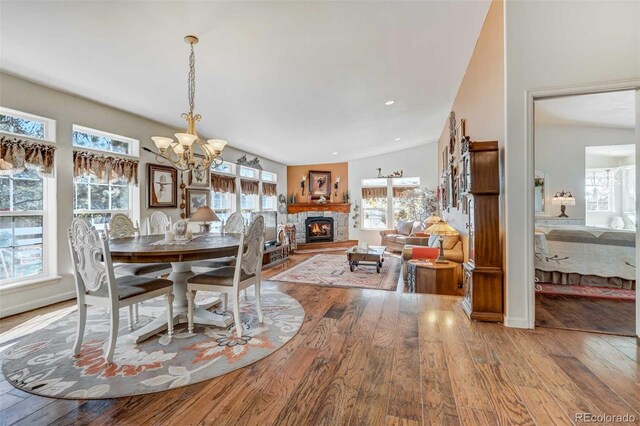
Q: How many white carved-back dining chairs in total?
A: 5